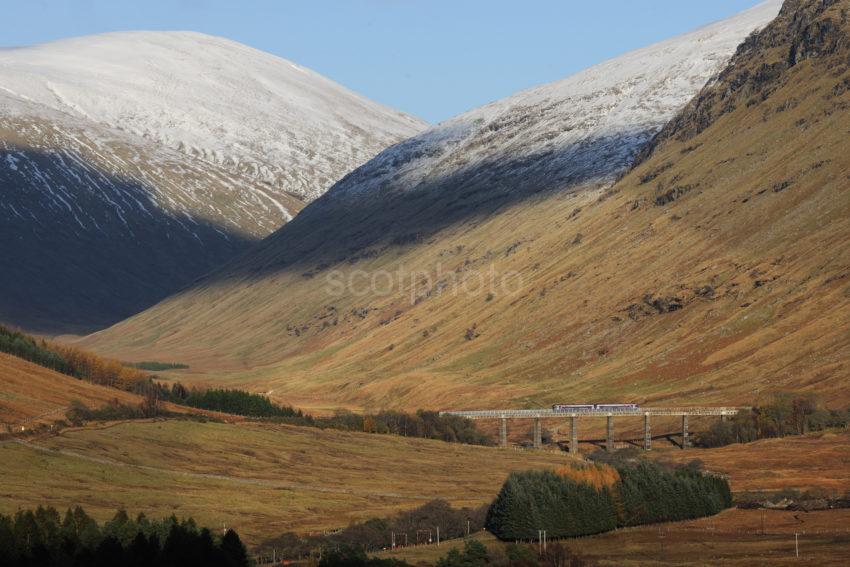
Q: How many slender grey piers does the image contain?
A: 6